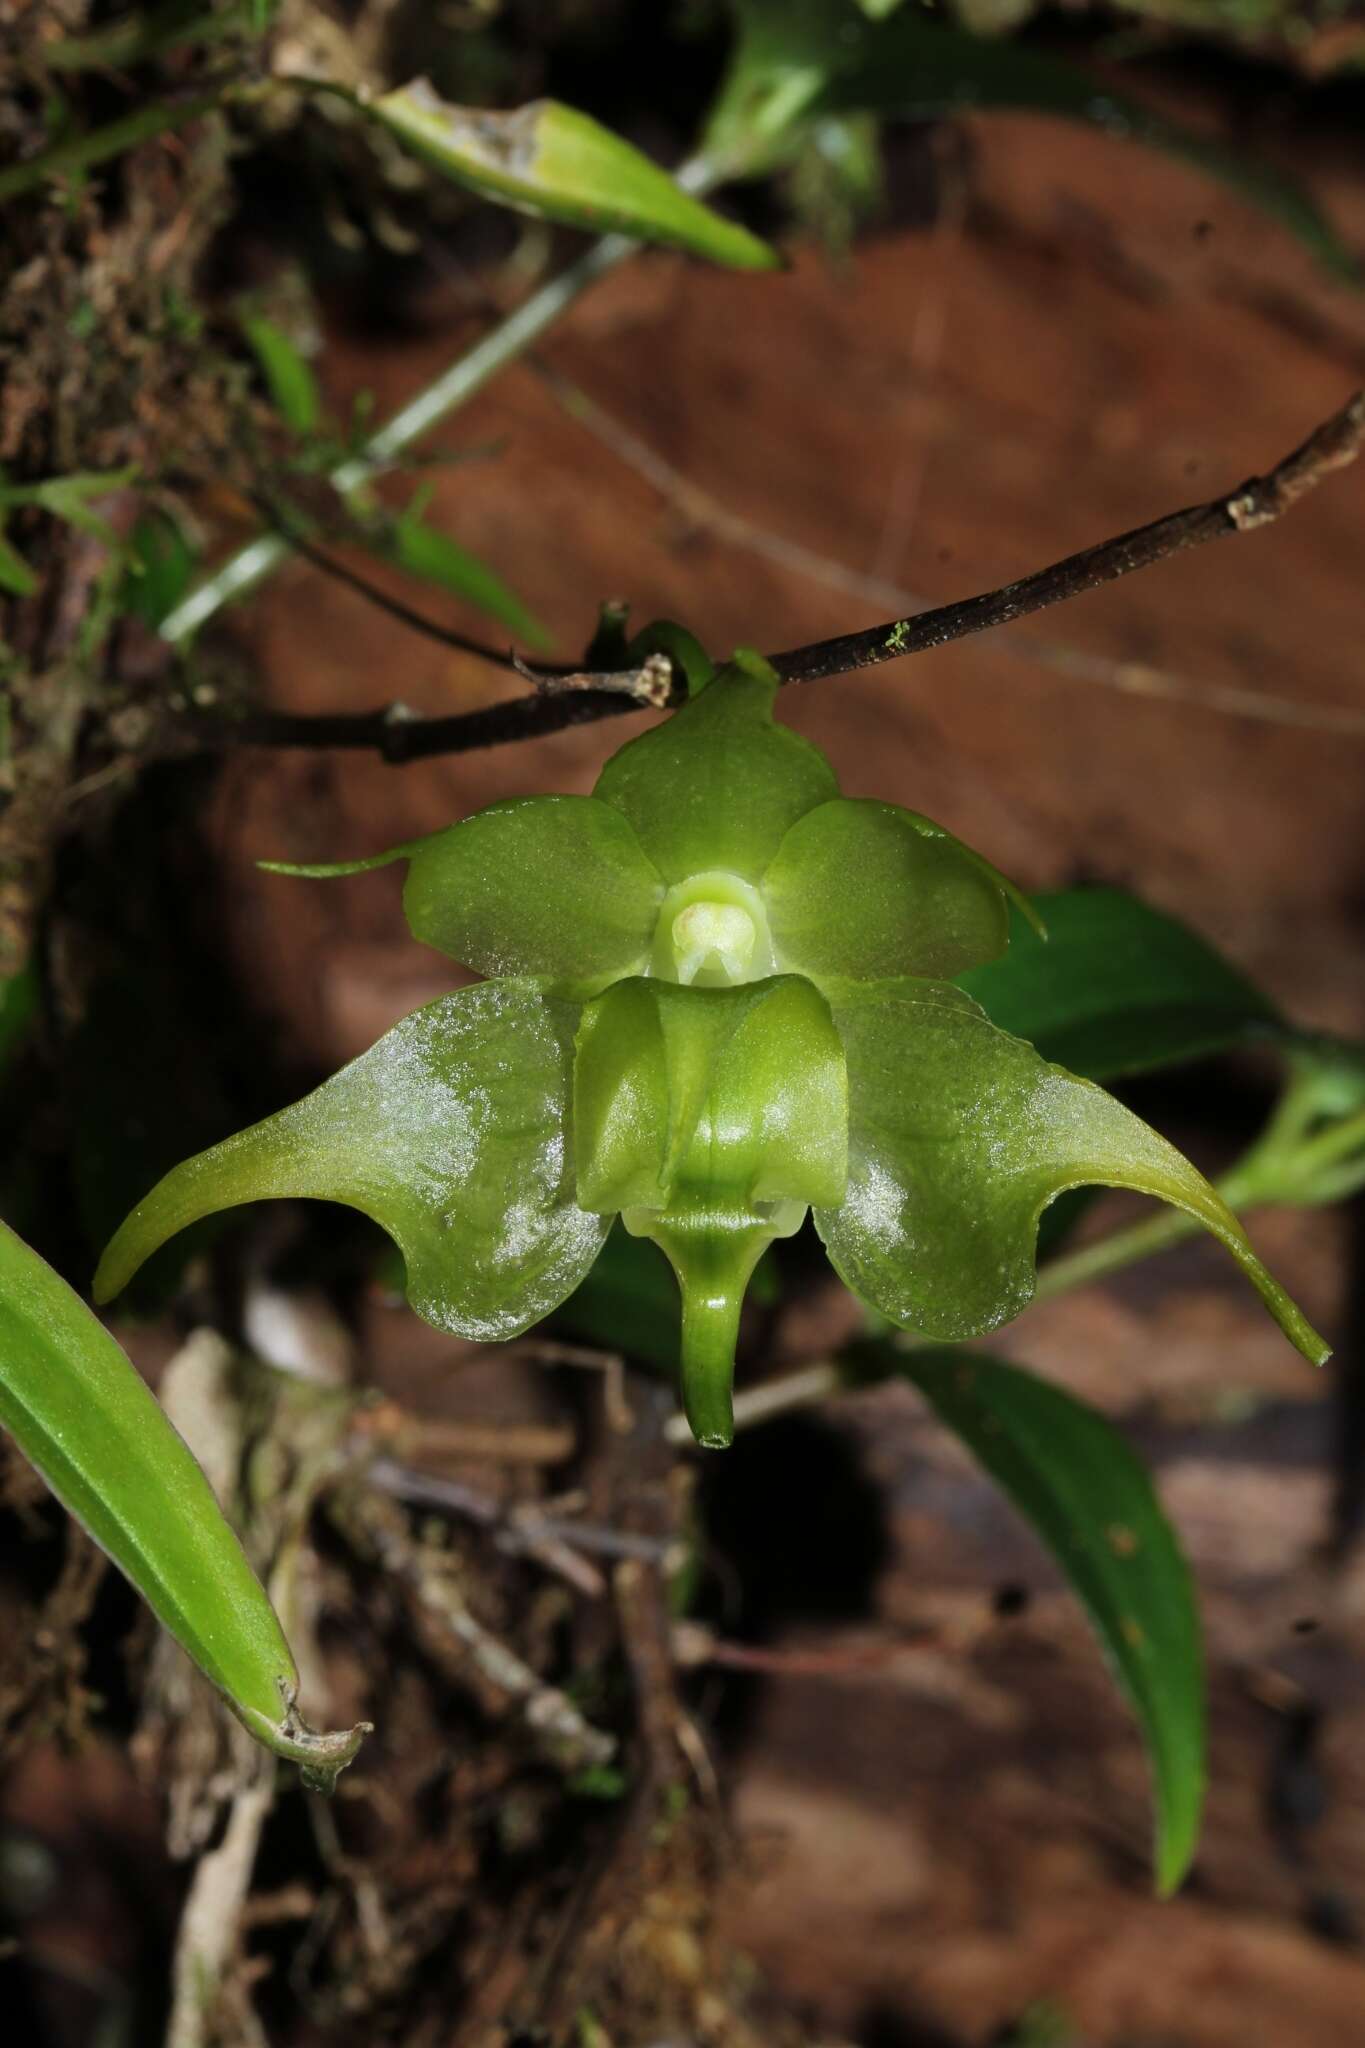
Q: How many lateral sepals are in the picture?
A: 2